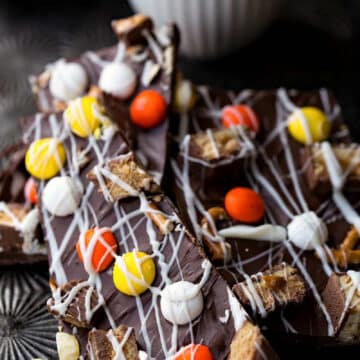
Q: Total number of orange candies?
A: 6